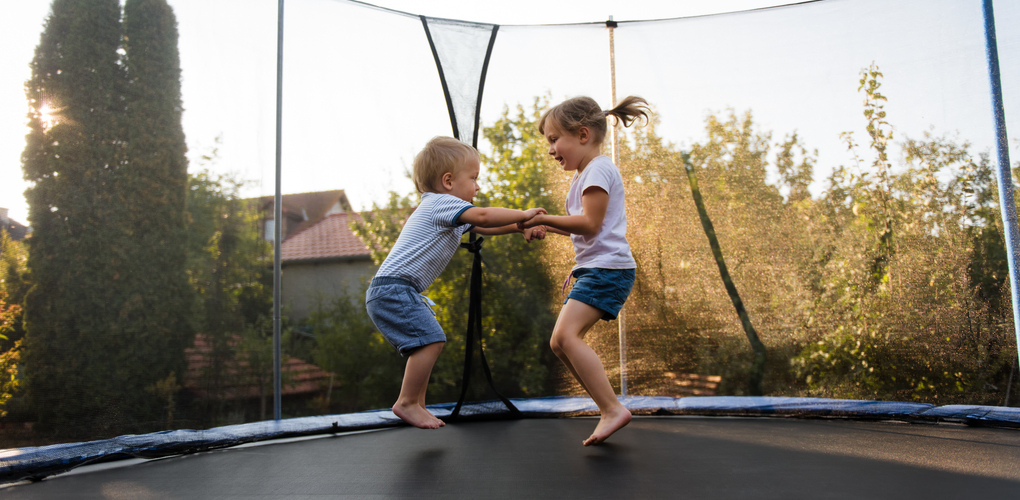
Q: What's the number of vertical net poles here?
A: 3